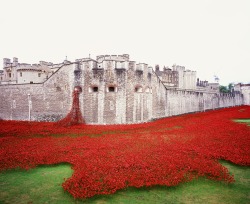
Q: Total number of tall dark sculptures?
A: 0